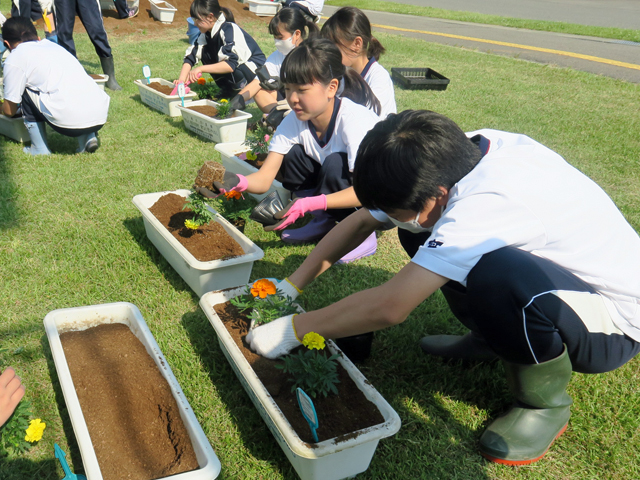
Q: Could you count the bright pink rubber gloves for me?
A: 2